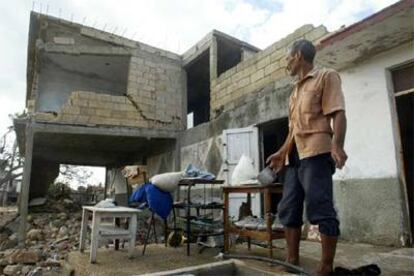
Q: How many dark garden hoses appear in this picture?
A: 1